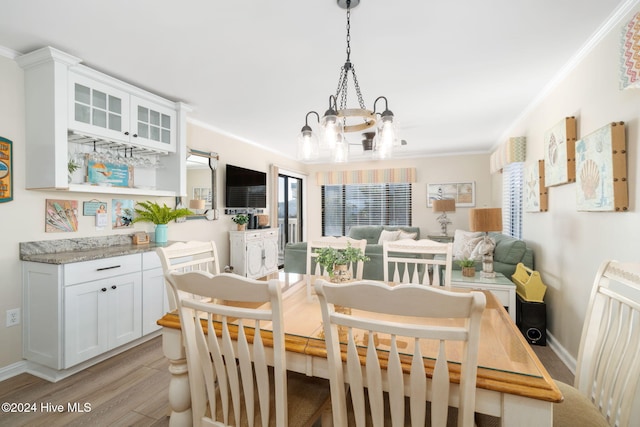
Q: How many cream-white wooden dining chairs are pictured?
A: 6